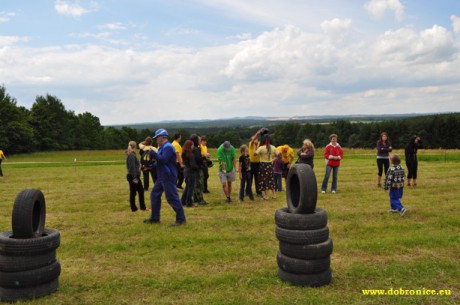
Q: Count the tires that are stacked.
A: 11